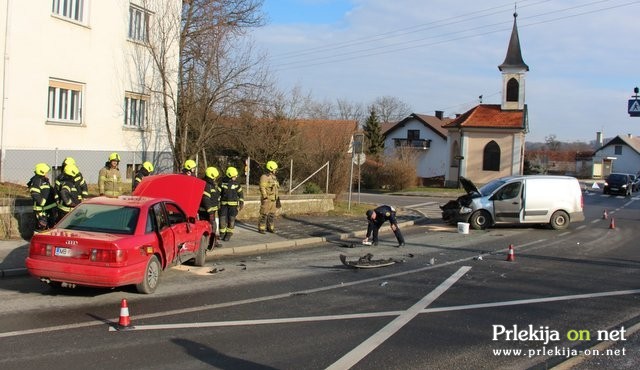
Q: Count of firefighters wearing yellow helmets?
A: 9